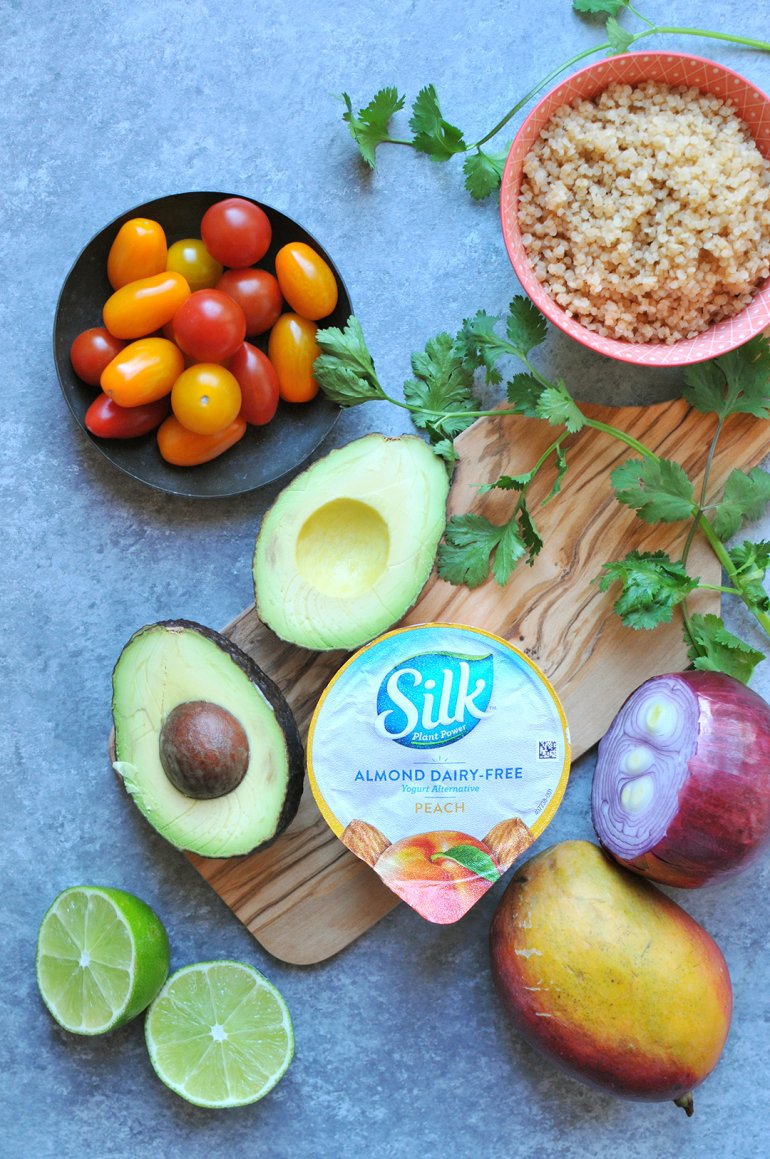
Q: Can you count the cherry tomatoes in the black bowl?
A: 15